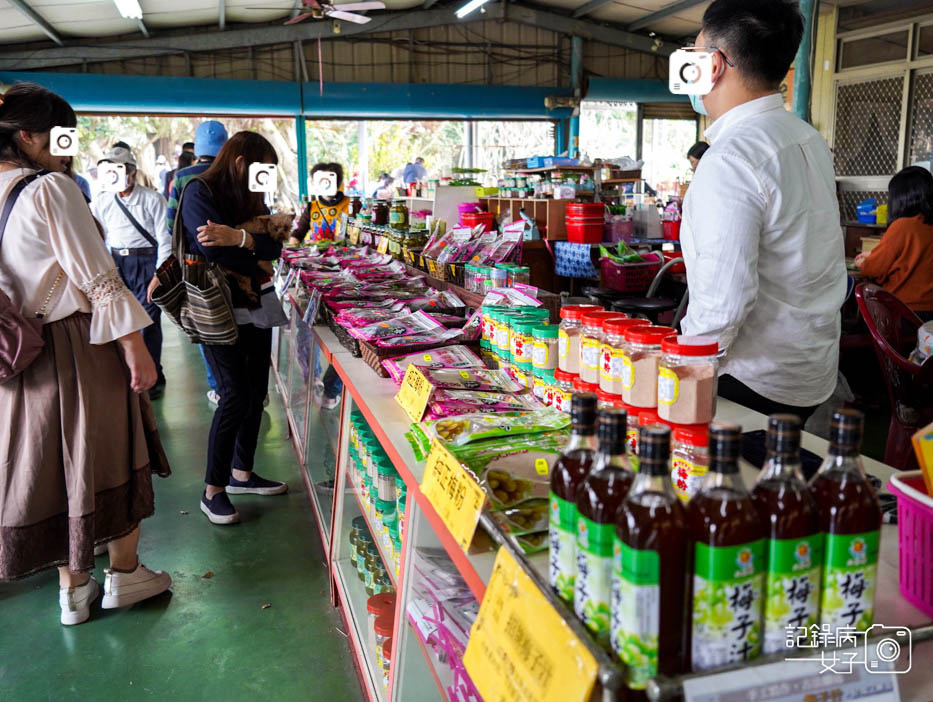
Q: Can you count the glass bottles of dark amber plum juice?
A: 6